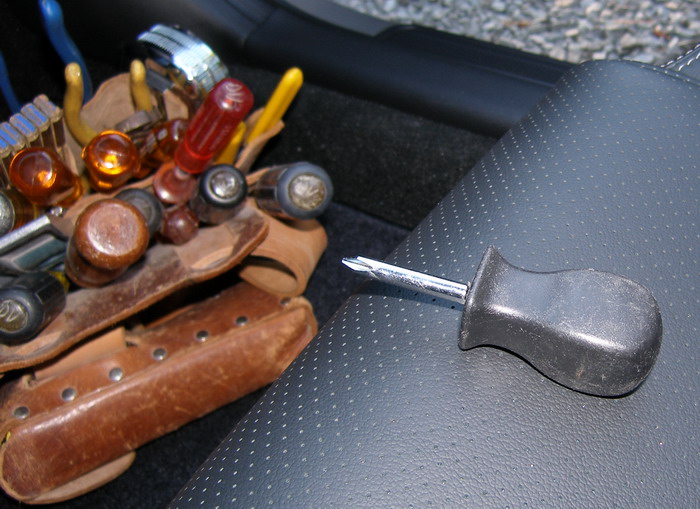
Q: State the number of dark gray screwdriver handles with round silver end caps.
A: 3